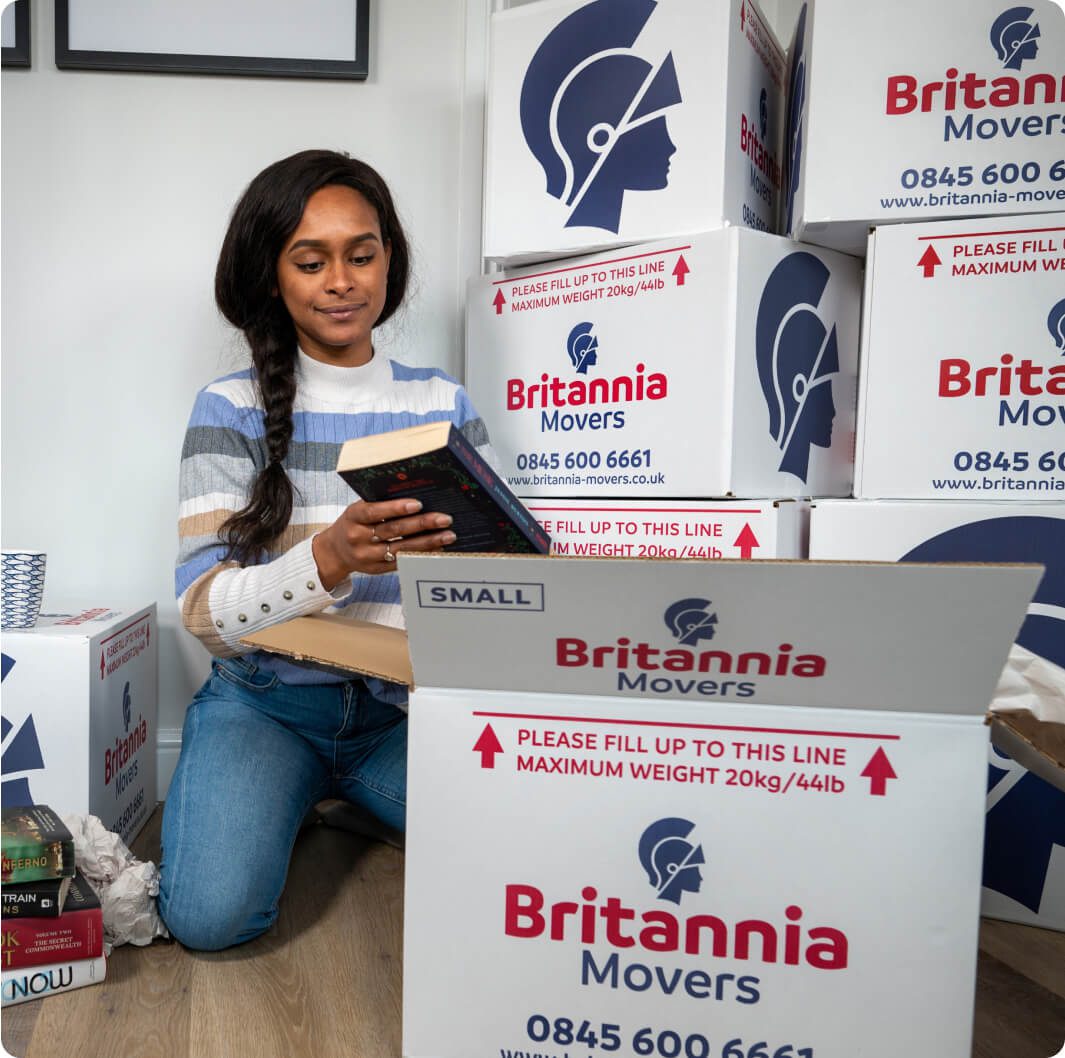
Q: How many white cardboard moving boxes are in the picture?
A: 8